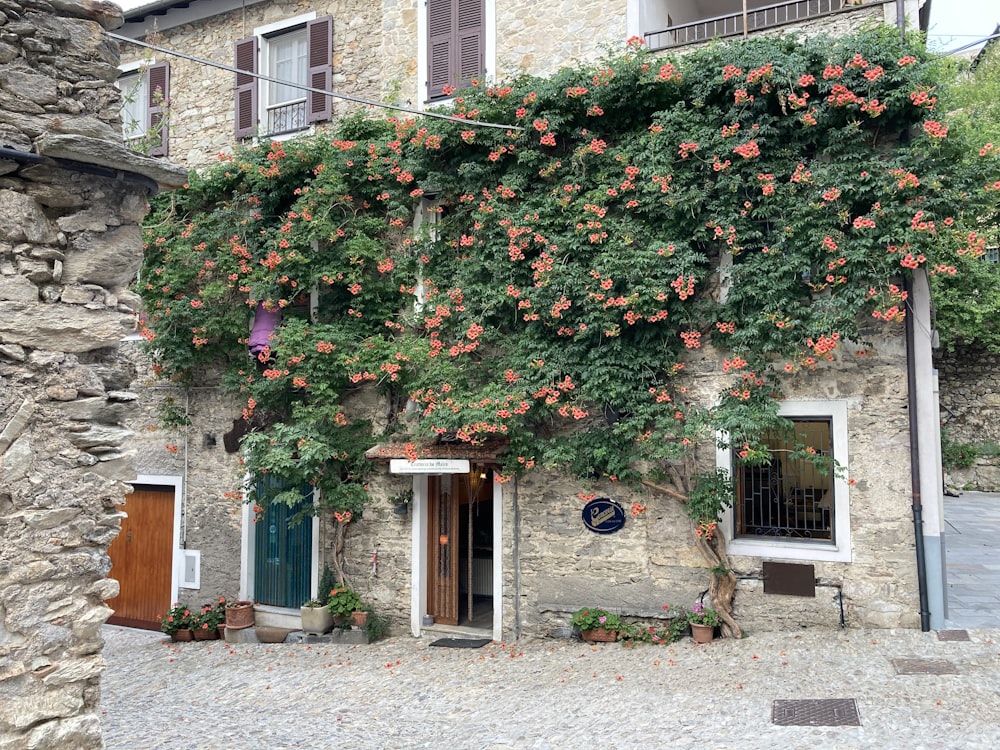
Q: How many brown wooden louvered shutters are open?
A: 3